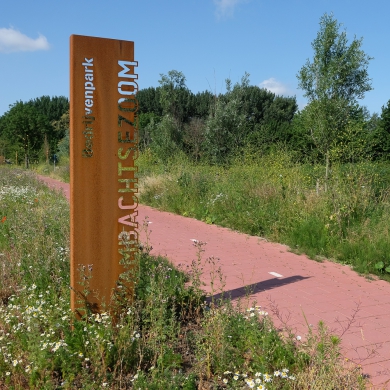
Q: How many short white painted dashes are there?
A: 3